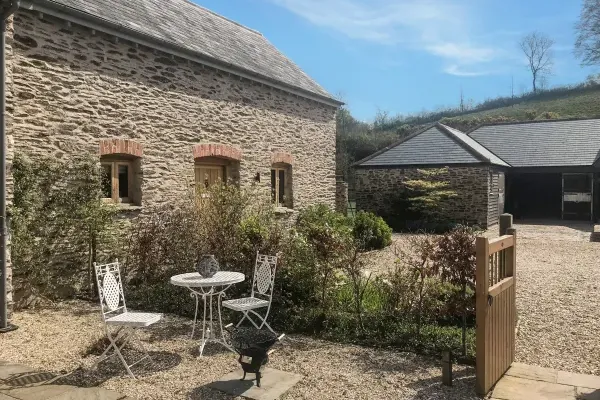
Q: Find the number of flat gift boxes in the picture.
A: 0